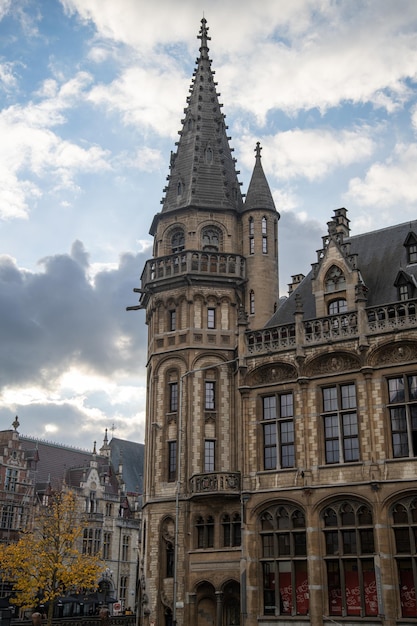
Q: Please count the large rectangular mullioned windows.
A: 3